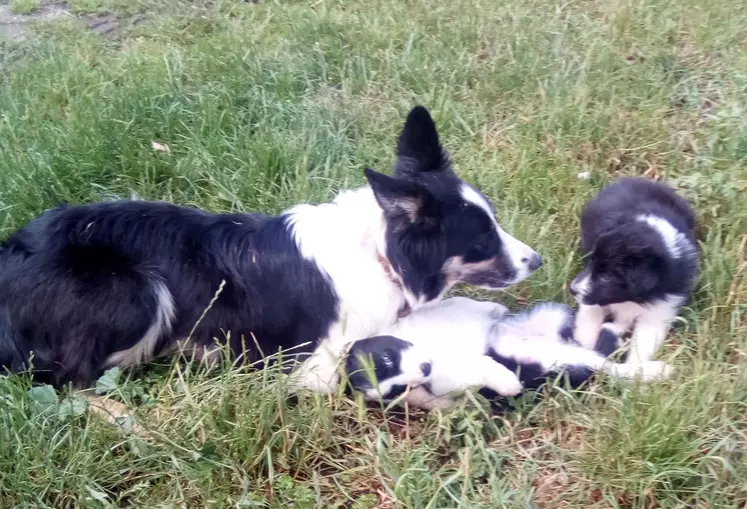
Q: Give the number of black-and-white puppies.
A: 2